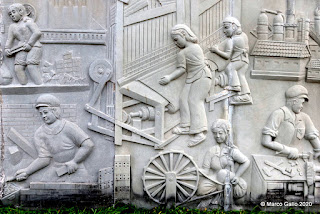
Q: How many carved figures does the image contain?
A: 6